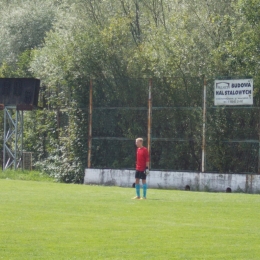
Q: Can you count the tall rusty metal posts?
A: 3